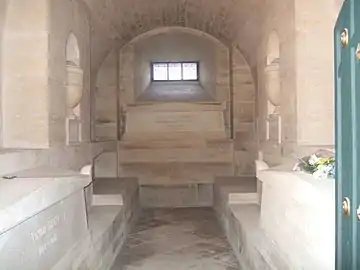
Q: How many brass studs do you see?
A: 4